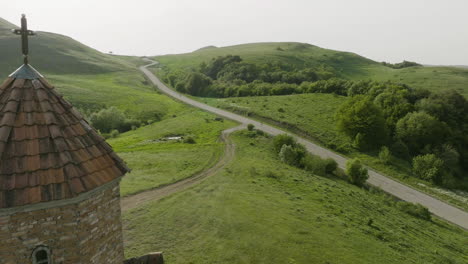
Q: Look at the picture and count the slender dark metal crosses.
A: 1